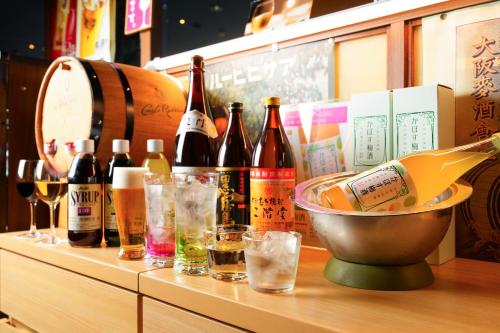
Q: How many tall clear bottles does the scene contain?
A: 1